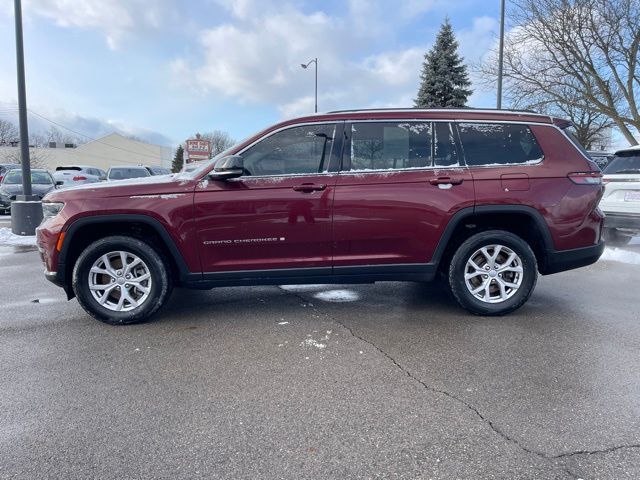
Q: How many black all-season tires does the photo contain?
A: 2